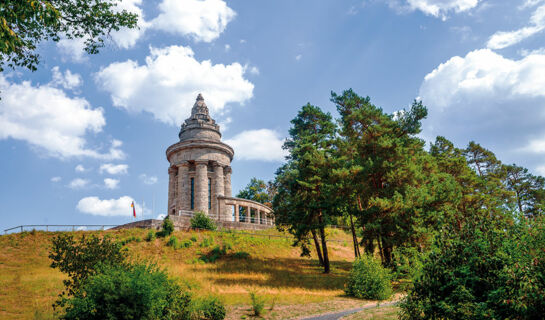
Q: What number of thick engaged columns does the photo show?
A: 5